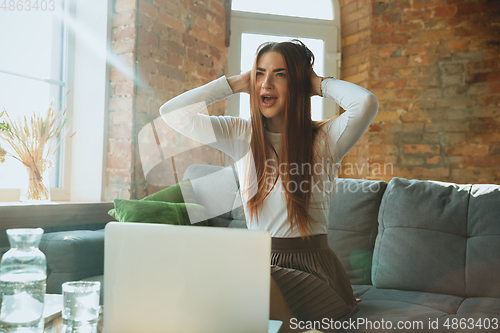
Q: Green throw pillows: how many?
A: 2